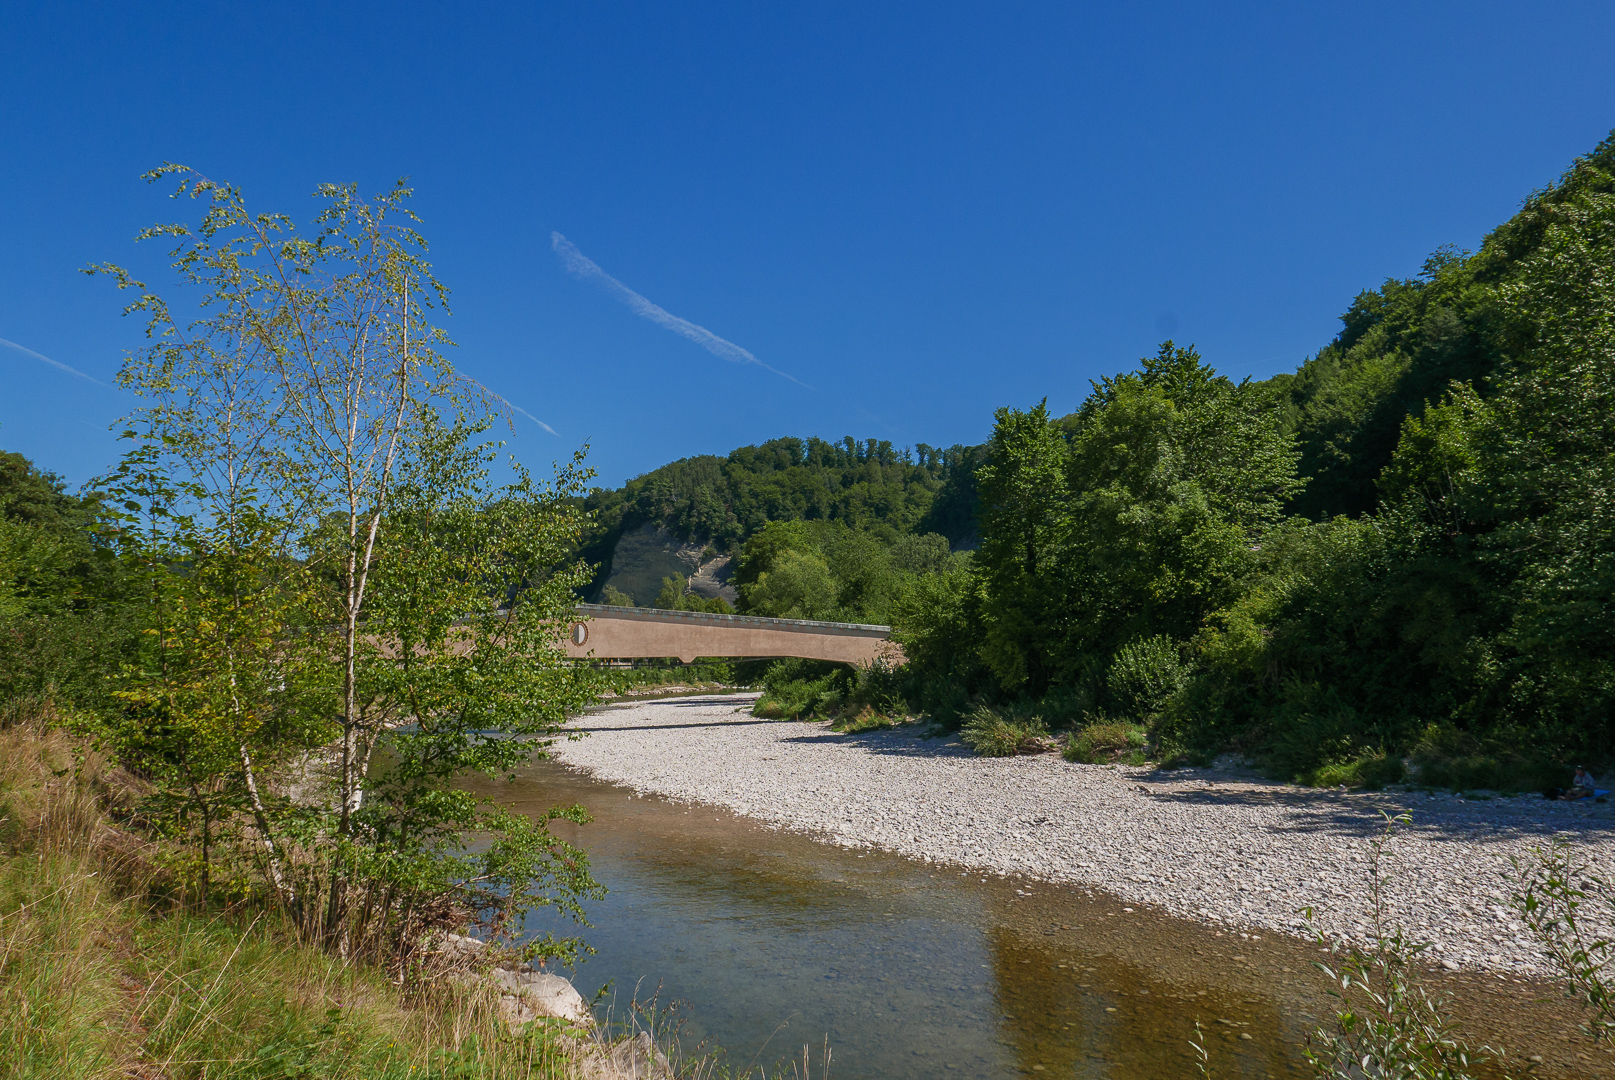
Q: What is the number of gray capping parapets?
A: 1